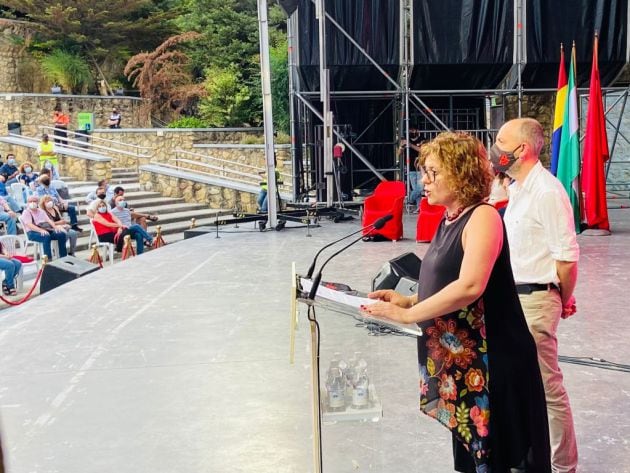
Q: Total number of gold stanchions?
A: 5